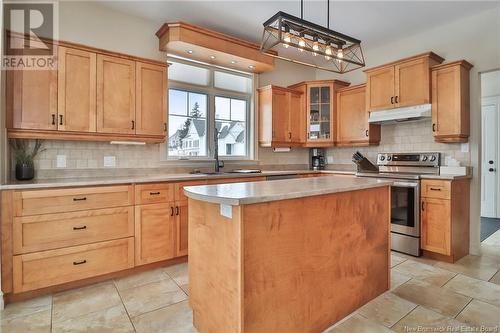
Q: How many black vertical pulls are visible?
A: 13